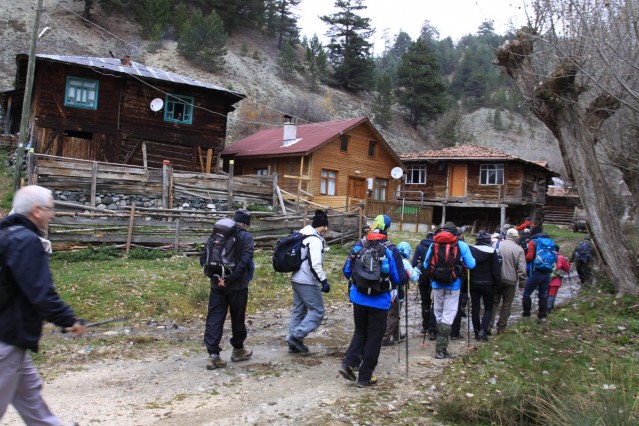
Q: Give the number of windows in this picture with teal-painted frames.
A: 2